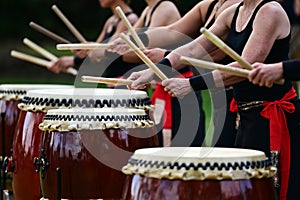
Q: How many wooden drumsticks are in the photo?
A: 10